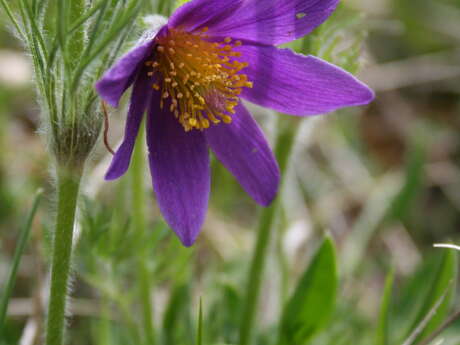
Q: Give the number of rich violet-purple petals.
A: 7